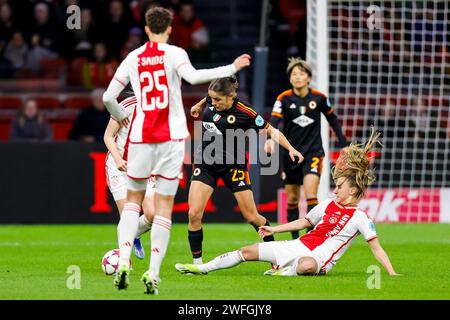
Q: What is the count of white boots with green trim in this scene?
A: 4